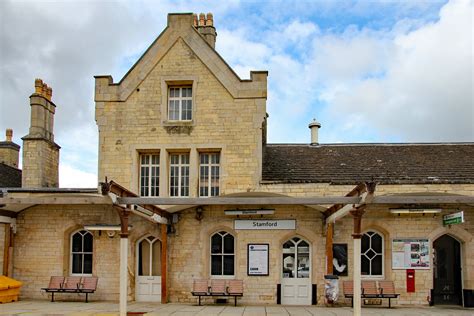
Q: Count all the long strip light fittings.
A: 3